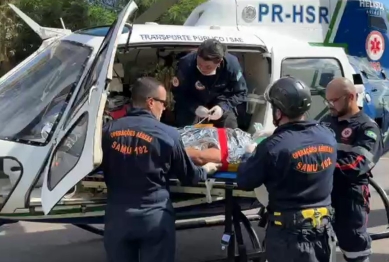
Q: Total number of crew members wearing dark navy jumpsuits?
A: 4